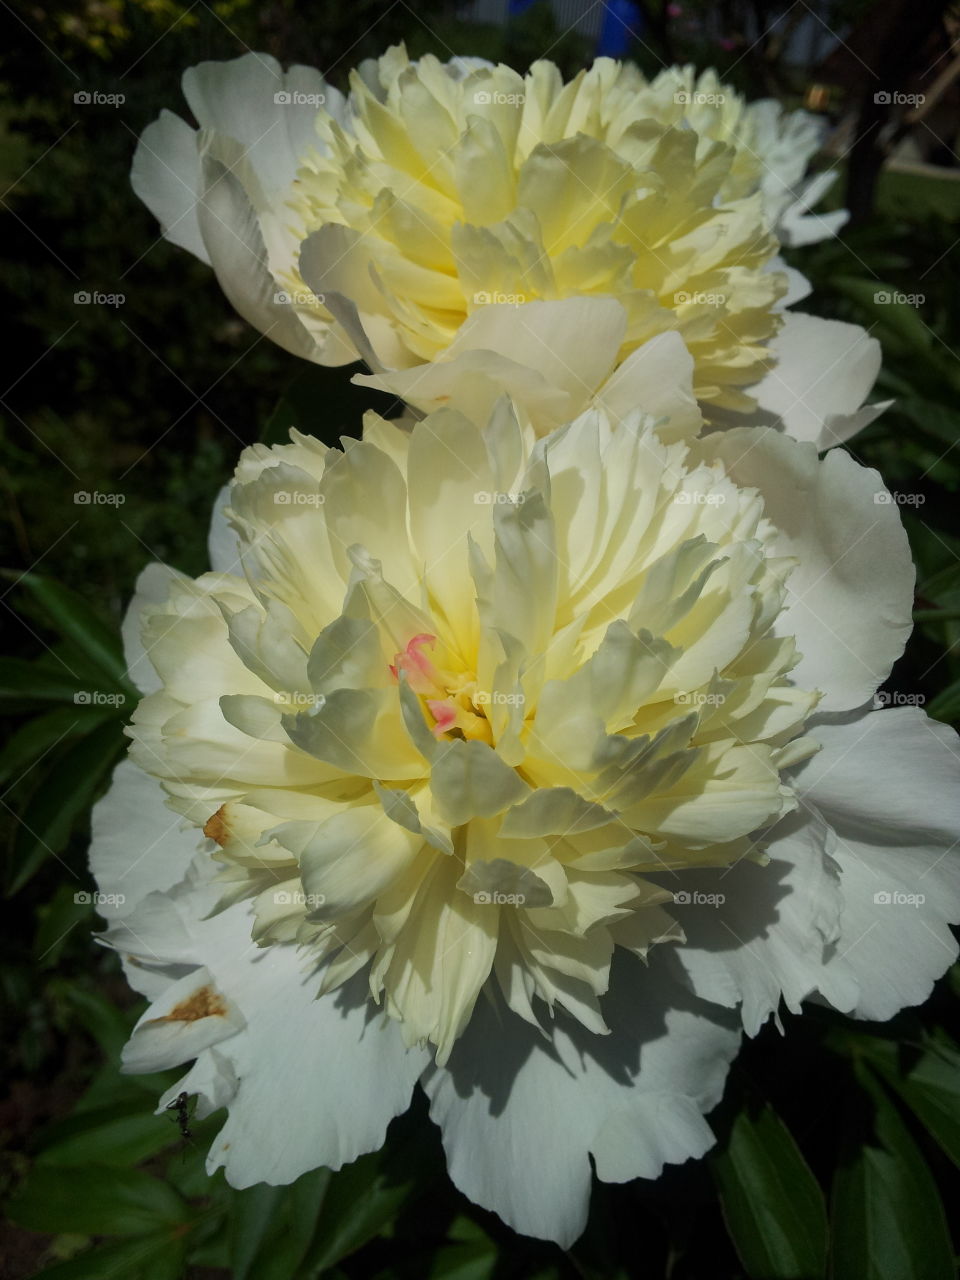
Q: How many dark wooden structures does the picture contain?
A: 1